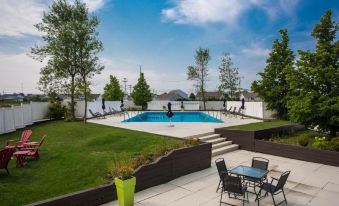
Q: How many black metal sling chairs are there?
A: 4